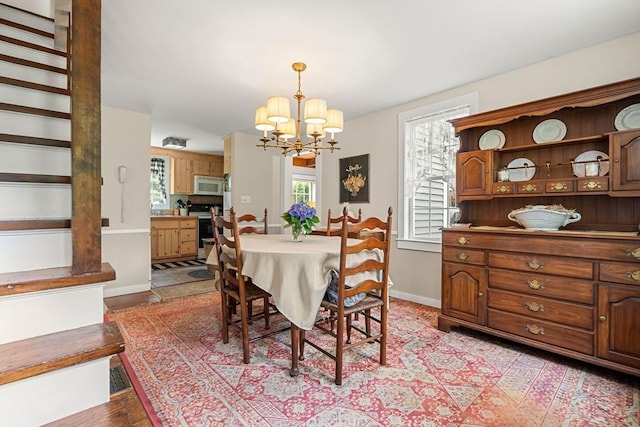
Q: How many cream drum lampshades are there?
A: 6